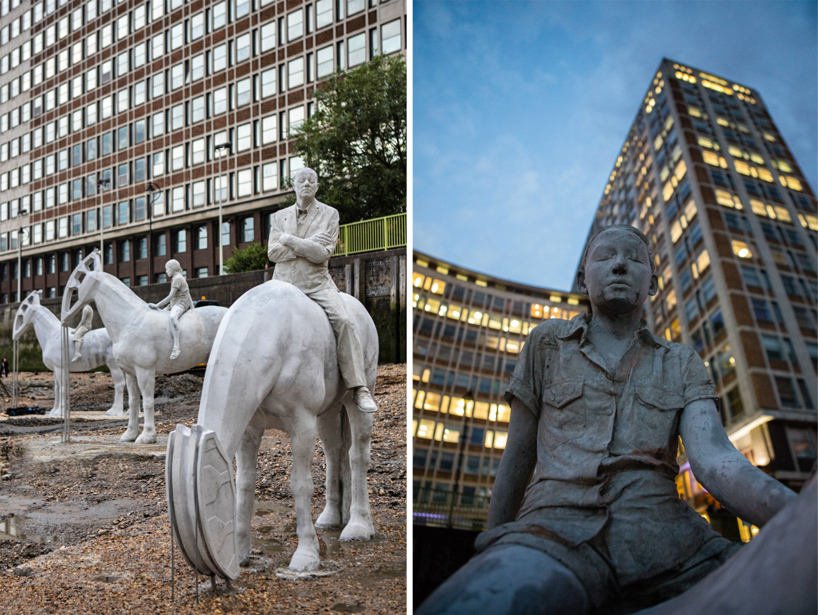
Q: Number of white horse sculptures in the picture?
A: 3